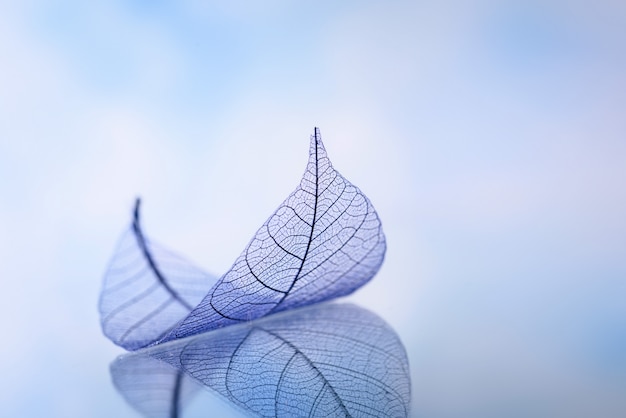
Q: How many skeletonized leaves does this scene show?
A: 2